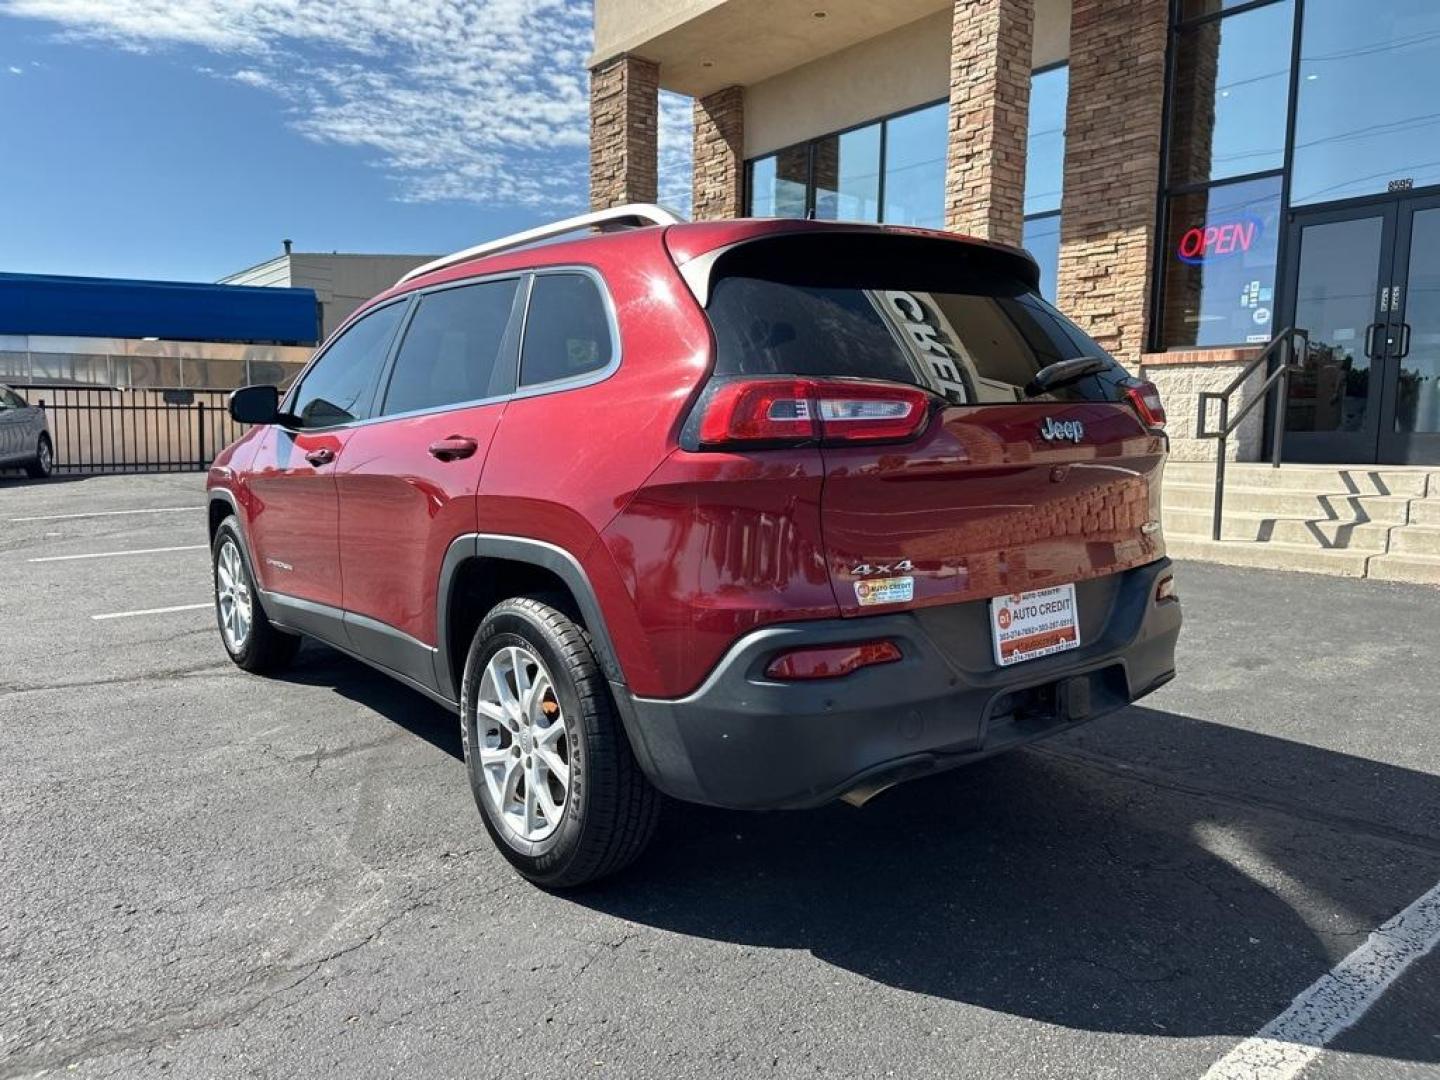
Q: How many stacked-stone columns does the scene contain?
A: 4